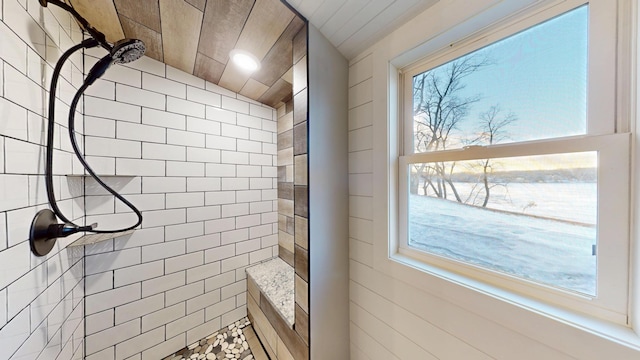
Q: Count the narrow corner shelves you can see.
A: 2